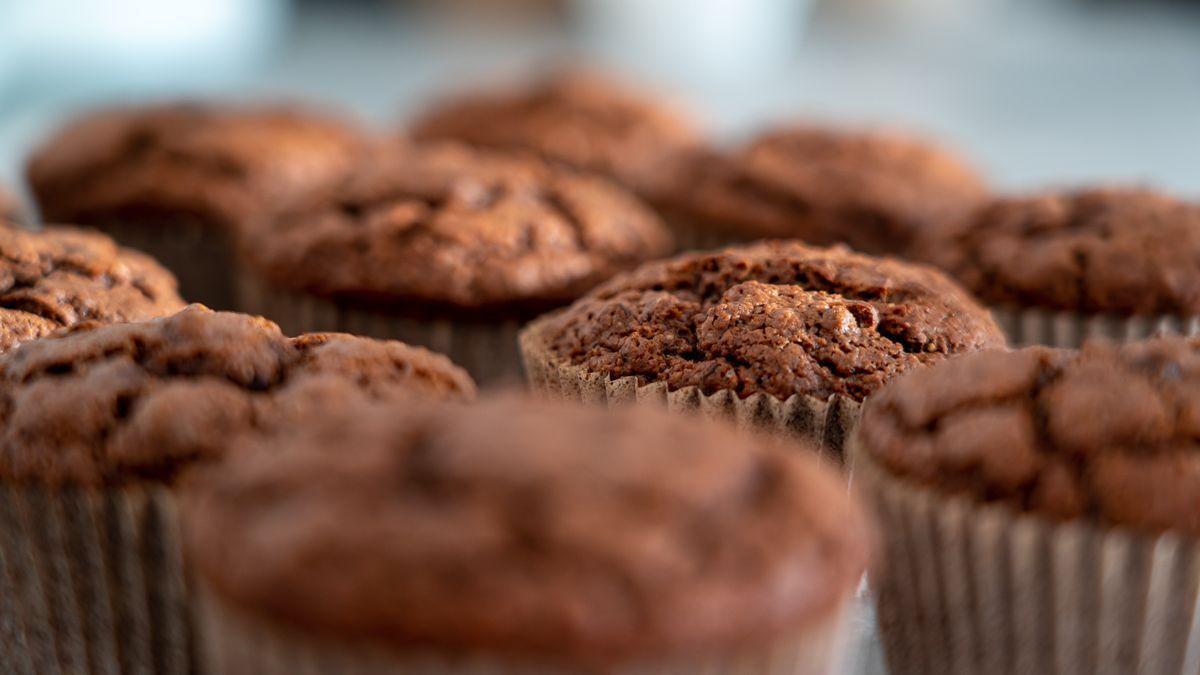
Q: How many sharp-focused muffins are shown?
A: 1